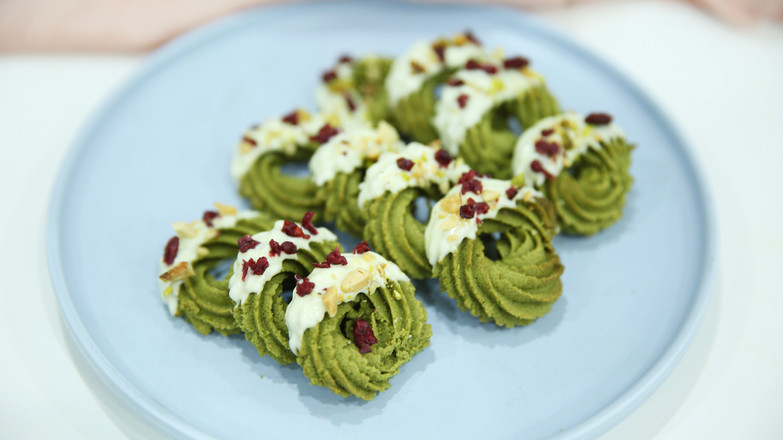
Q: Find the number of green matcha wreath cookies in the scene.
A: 11